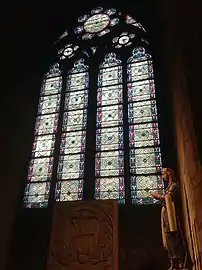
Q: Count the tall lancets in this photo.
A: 4